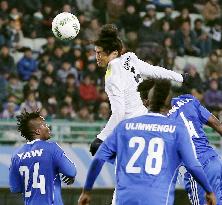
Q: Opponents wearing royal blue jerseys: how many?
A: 3